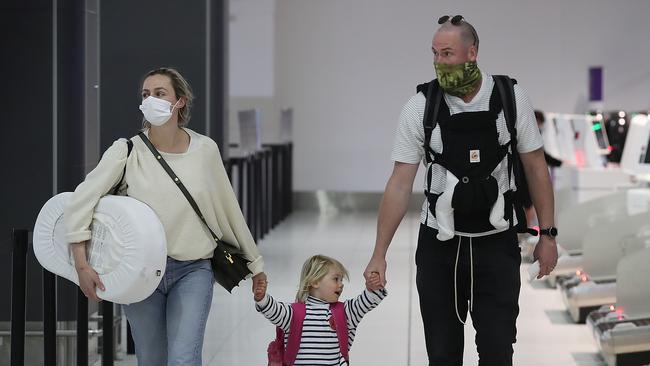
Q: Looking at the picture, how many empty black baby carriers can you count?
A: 0